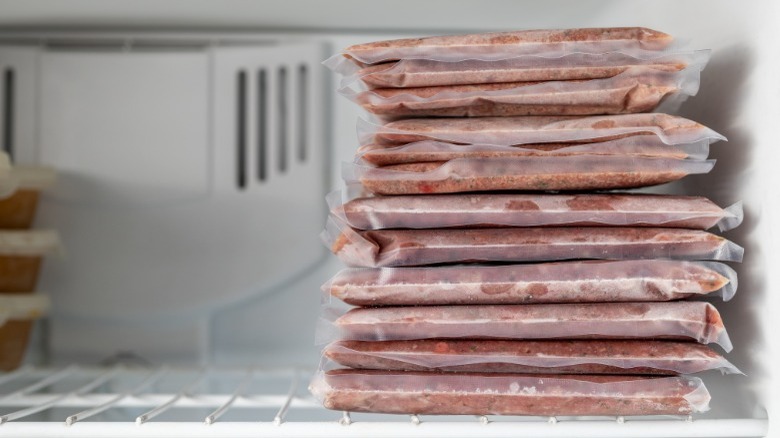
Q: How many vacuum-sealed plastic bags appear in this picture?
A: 12